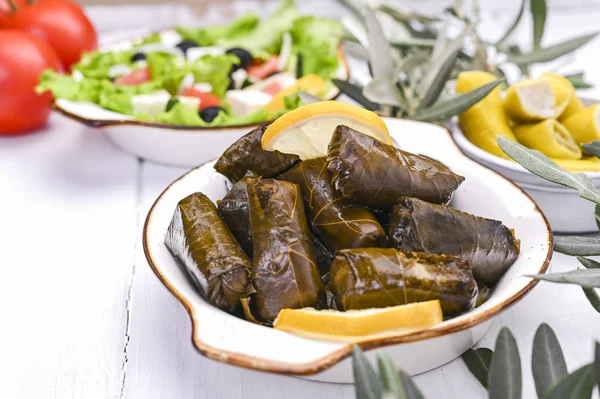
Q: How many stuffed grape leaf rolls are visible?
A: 8